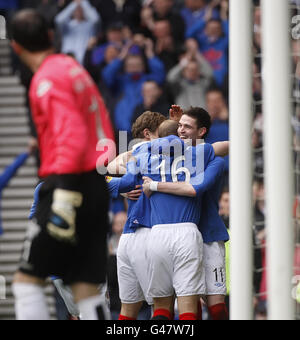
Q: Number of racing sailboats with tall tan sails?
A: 0